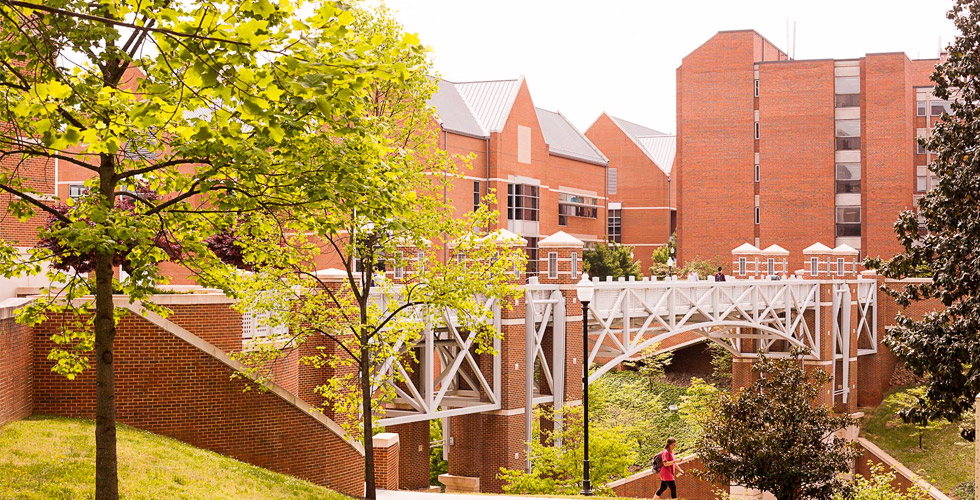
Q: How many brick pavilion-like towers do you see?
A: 8